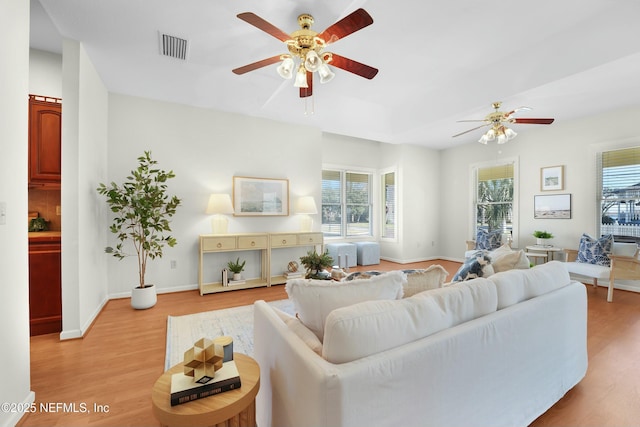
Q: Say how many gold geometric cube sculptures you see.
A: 1